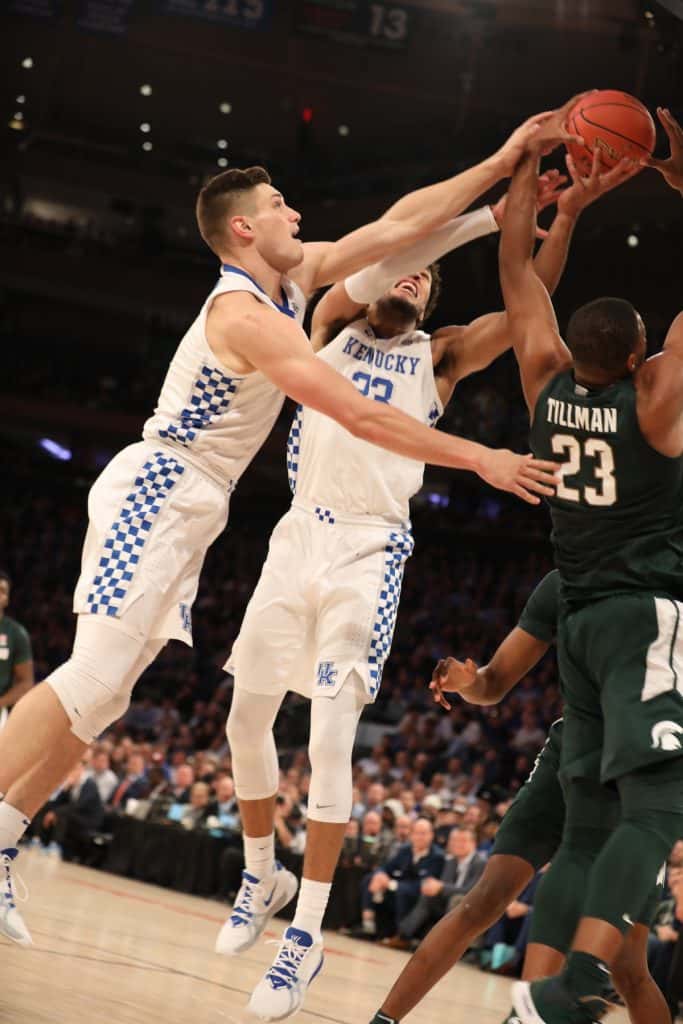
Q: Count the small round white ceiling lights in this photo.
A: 11